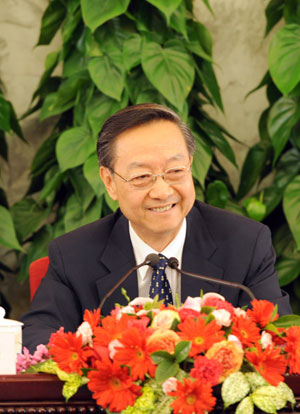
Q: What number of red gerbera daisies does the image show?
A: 11